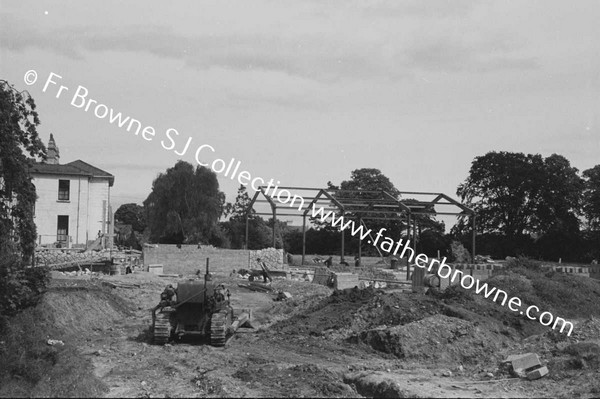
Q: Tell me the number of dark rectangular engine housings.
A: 1